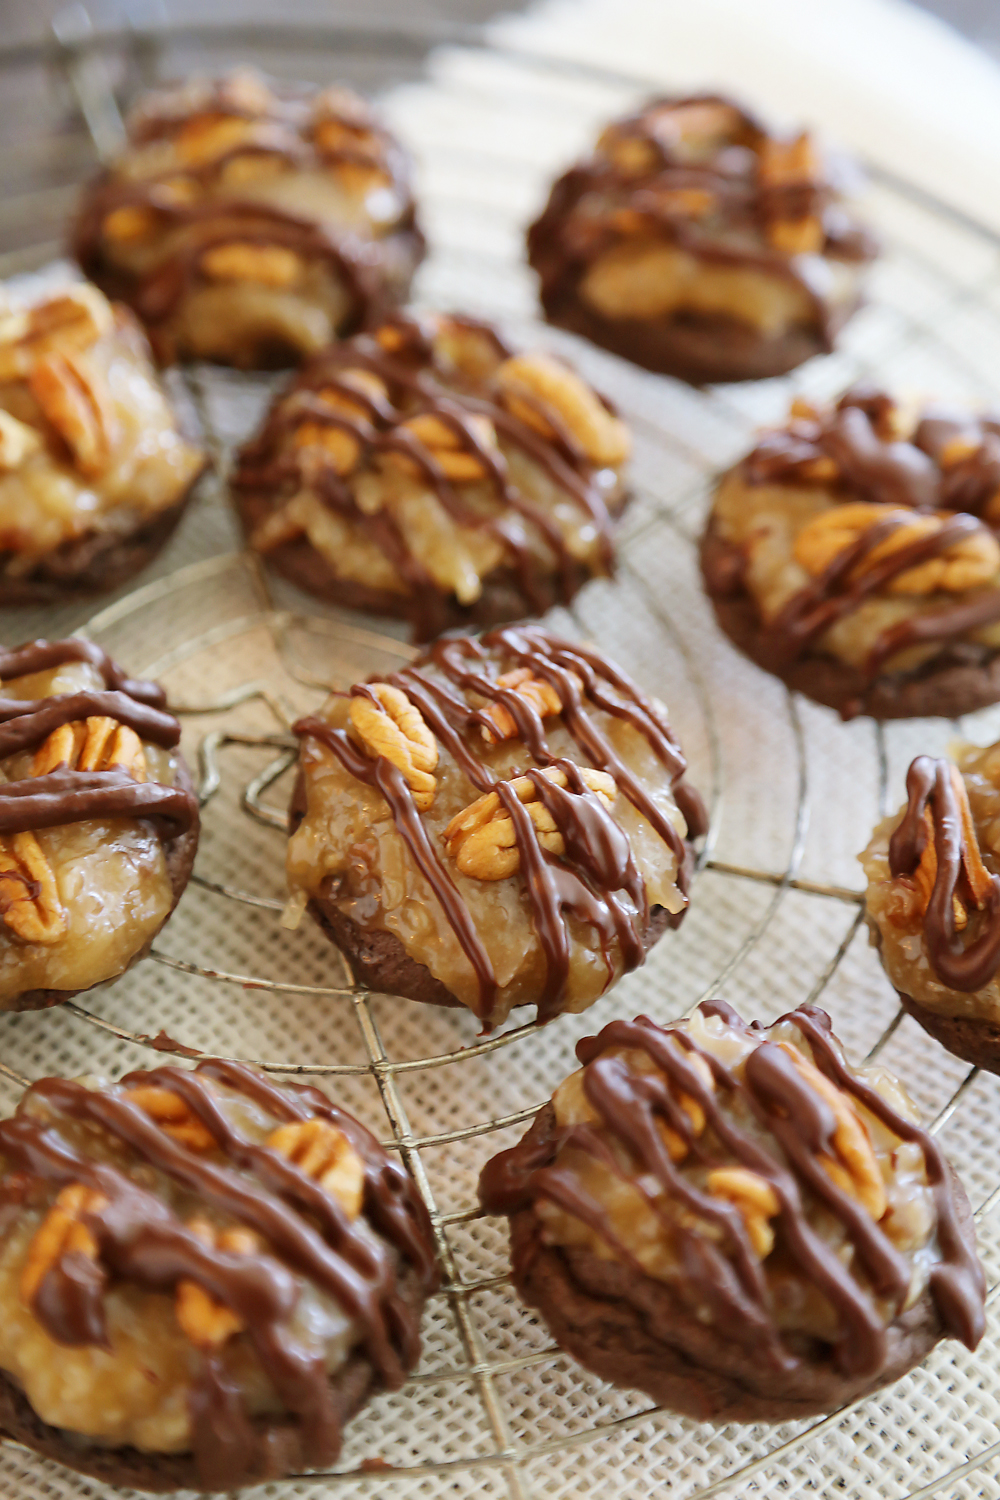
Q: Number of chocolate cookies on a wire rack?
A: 10